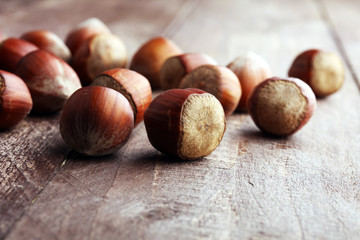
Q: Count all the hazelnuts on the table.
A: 15